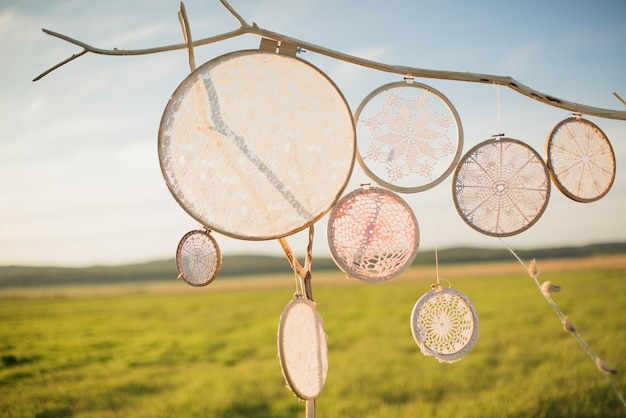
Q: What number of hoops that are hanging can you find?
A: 8